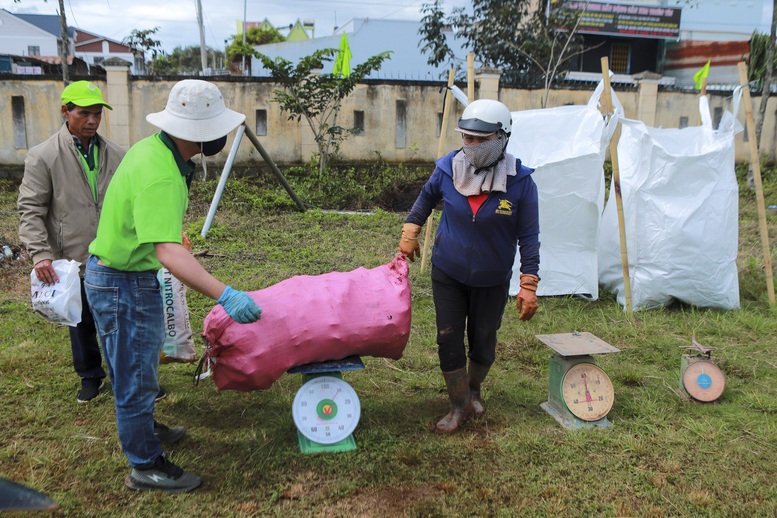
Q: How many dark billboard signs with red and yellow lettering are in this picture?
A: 1